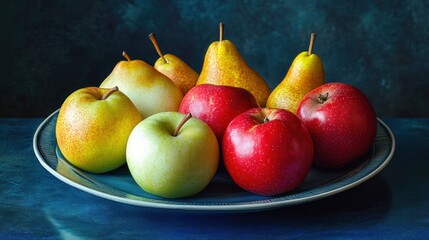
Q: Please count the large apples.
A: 5